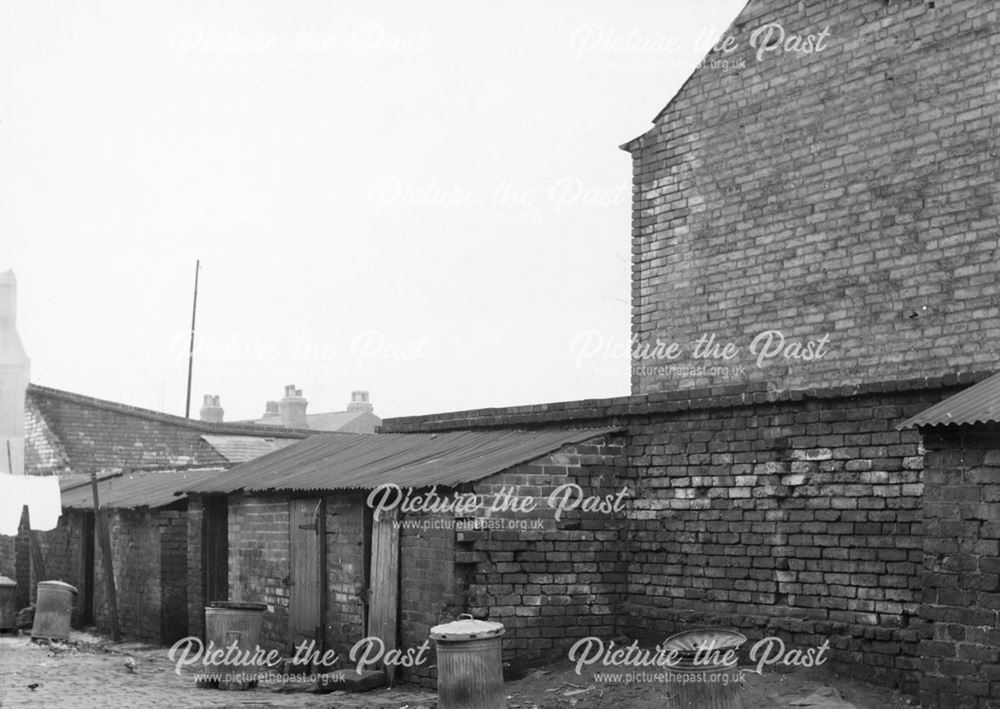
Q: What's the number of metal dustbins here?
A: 5